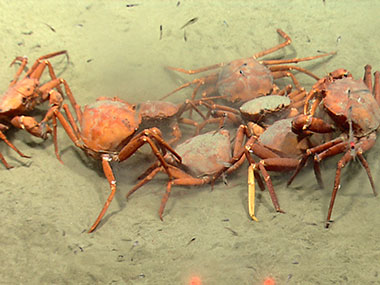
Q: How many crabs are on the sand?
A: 8